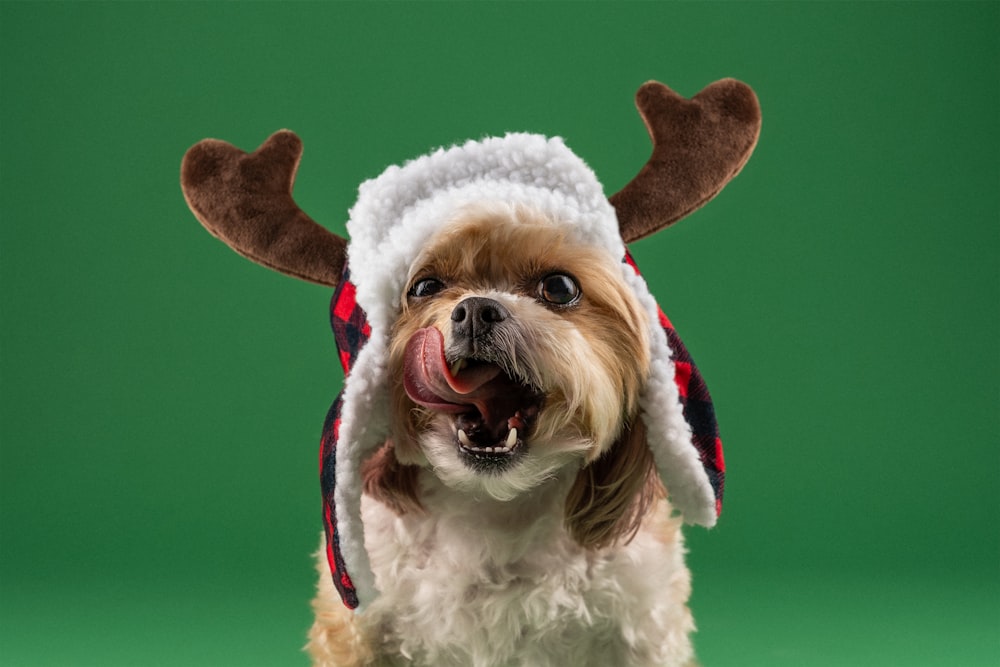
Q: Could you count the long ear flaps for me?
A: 2